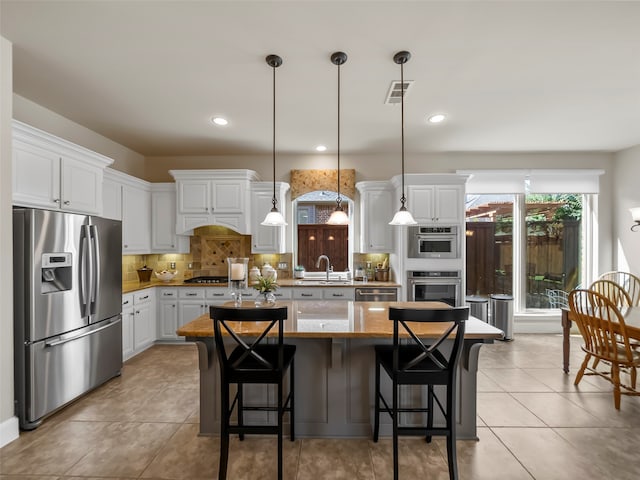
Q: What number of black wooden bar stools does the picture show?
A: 2